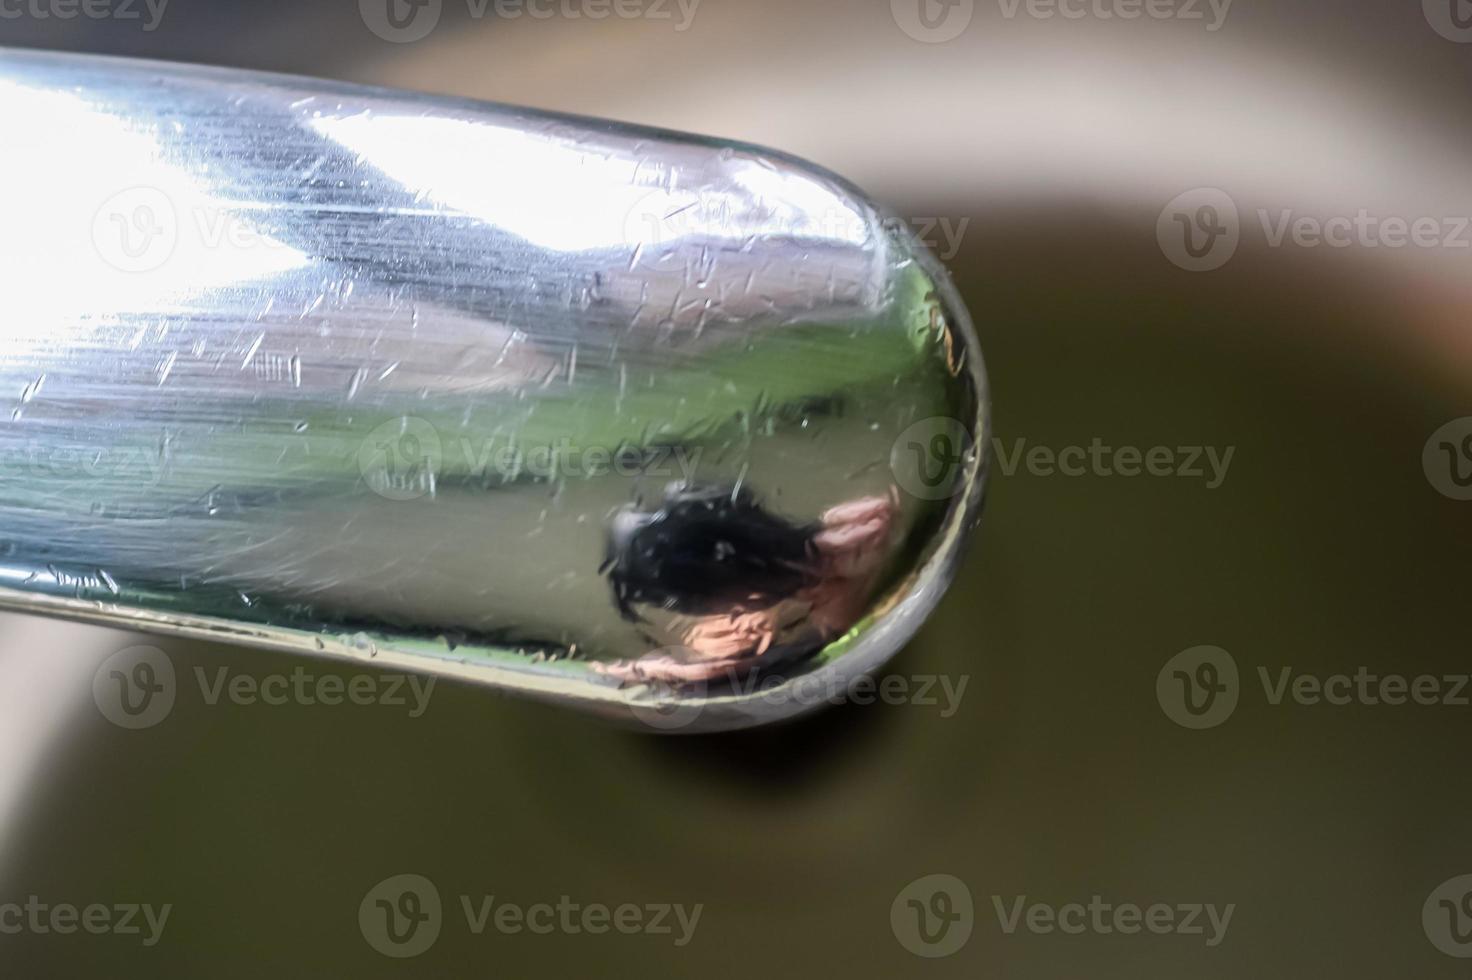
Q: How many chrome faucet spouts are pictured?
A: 1